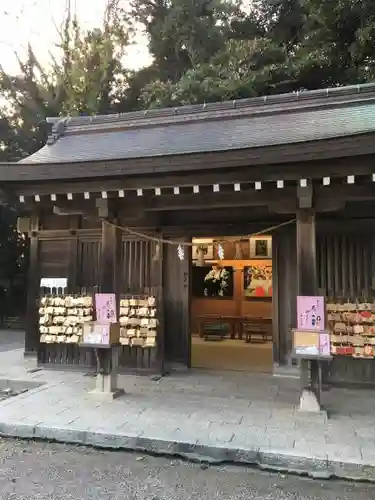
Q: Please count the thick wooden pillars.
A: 2